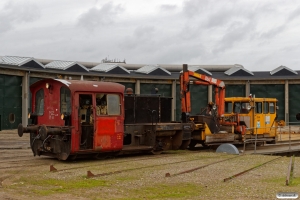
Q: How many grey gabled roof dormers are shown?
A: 7